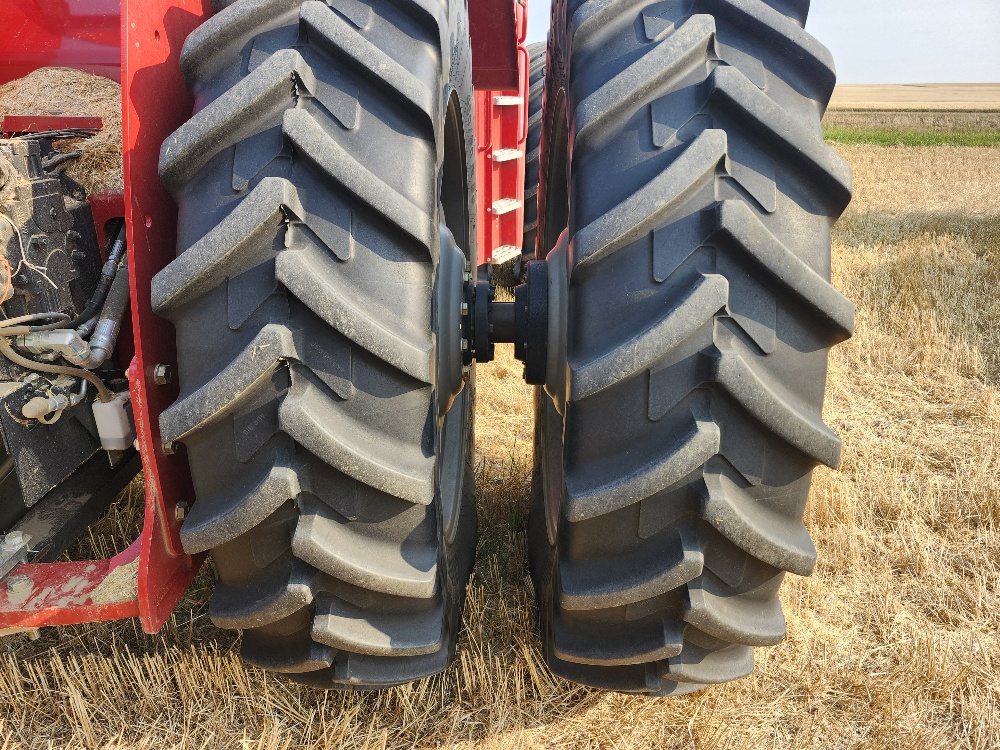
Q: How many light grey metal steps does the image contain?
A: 4